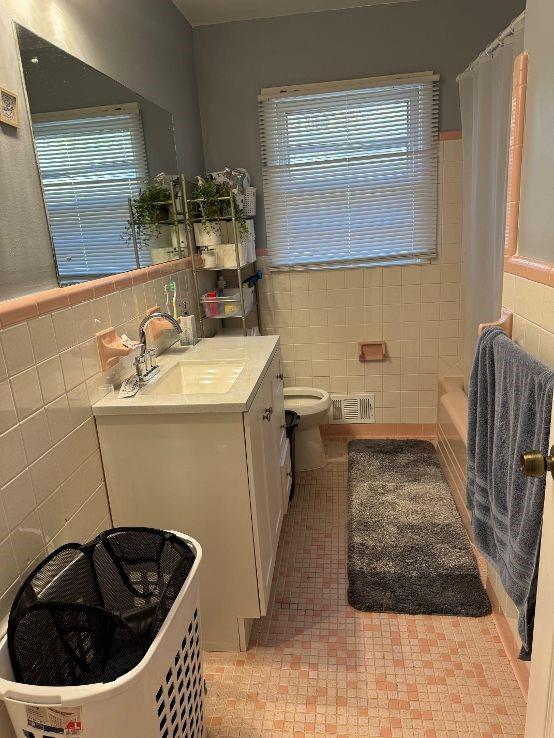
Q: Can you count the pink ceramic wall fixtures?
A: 4